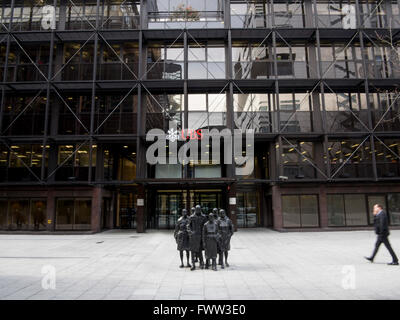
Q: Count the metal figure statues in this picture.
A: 6